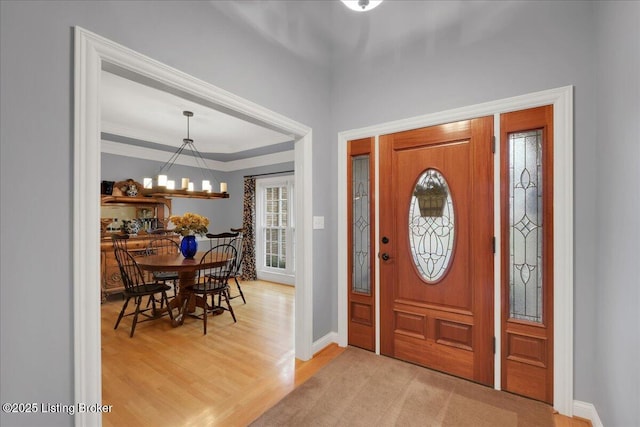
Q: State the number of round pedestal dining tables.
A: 1